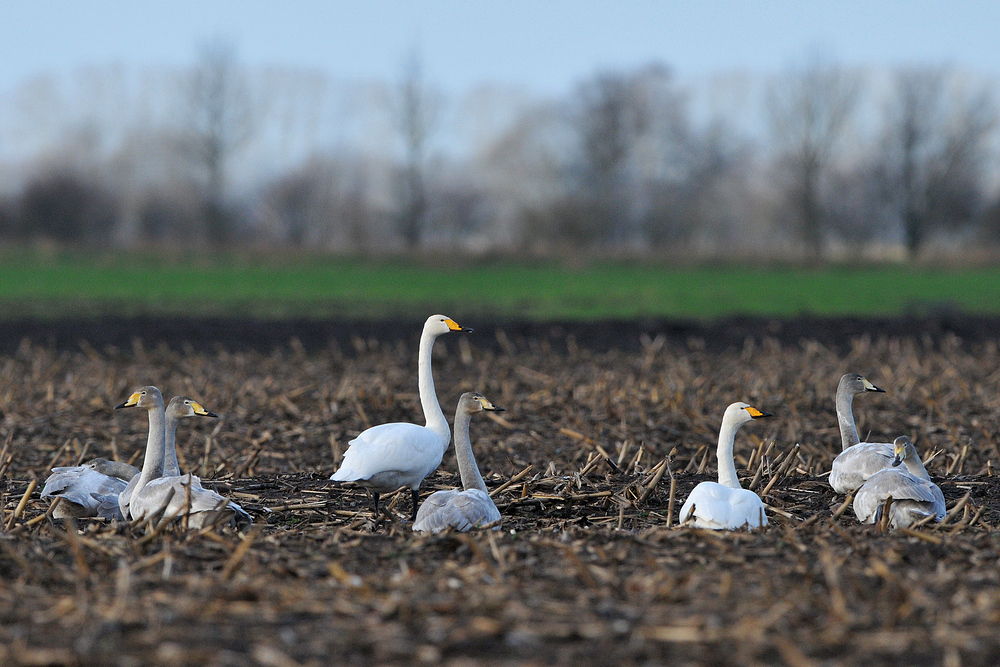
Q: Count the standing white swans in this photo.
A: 1